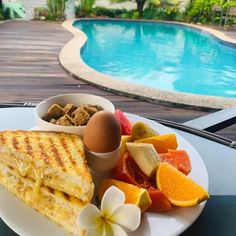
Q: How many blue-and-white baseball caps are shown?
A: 0